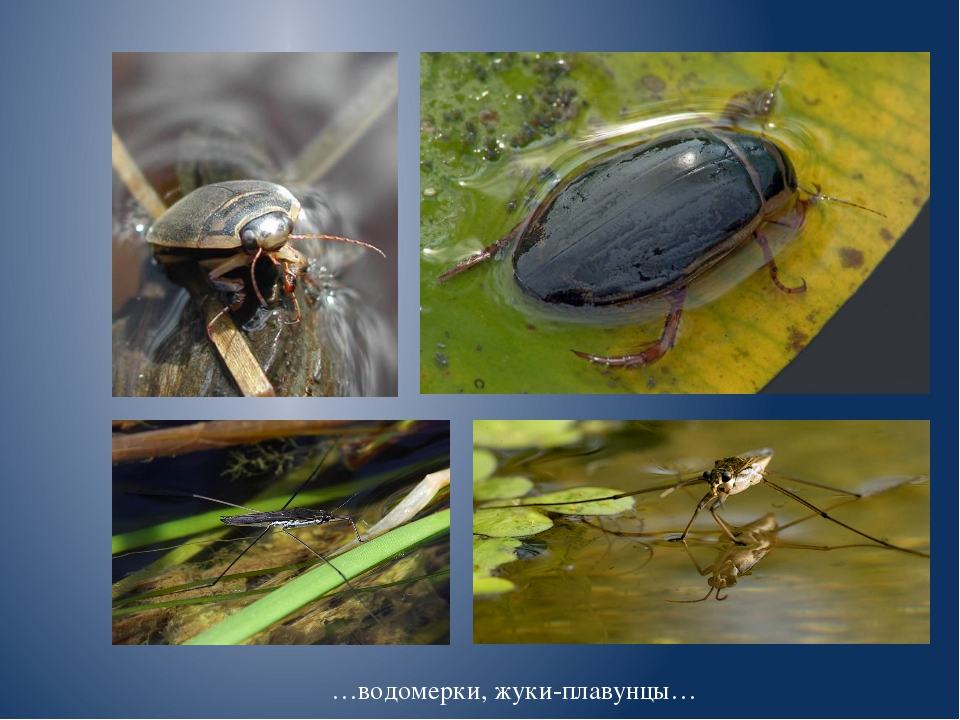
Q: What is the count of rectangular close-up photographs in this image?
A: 4